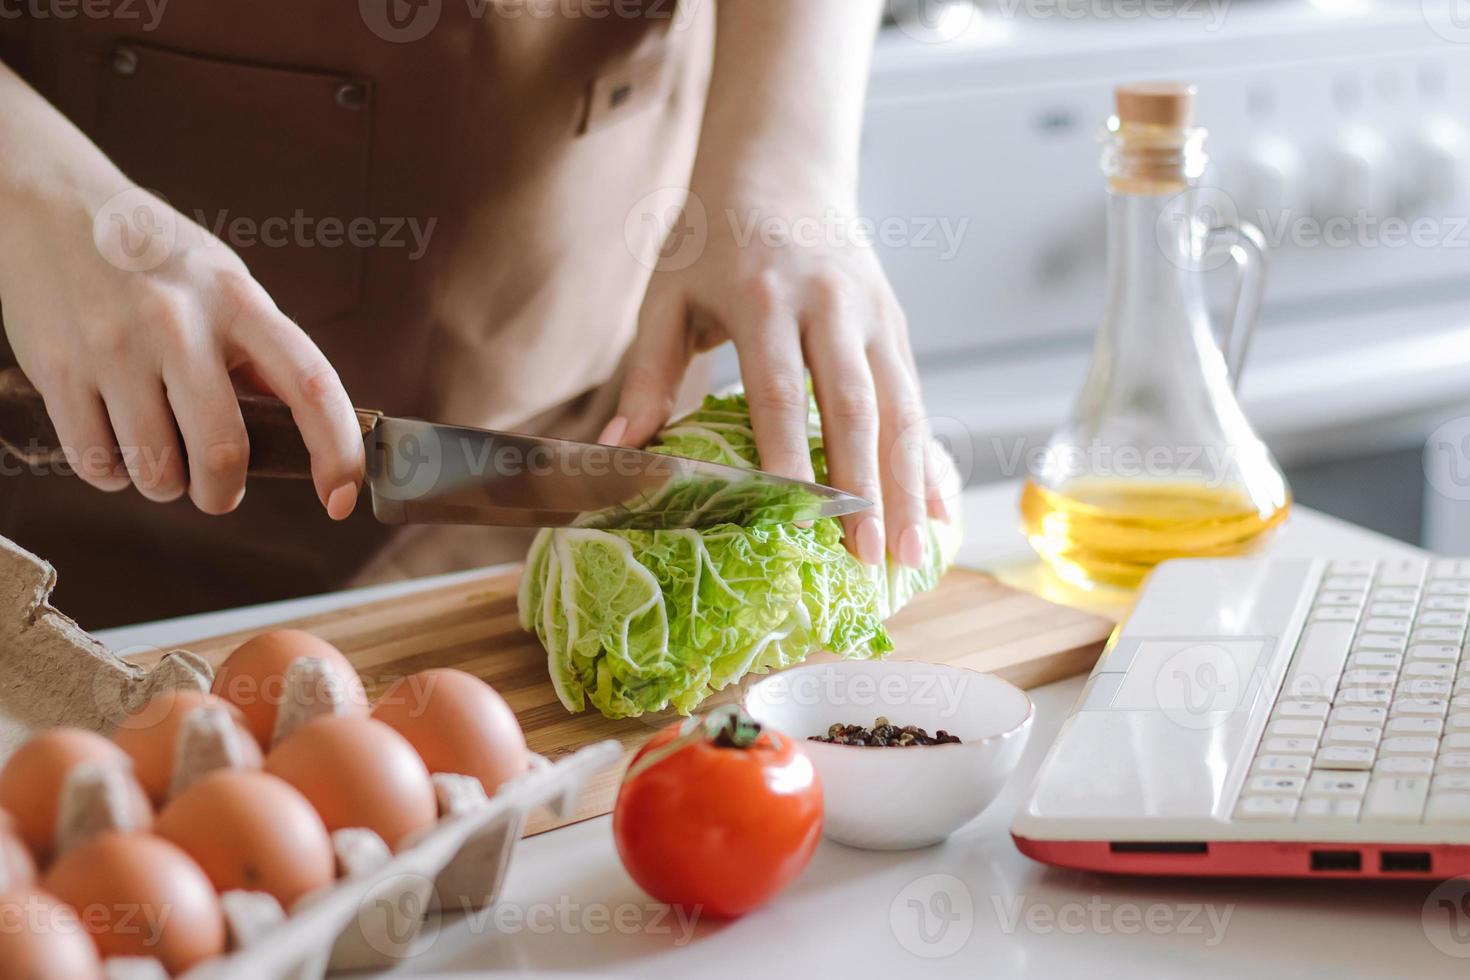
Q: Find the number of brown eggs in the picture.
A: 9